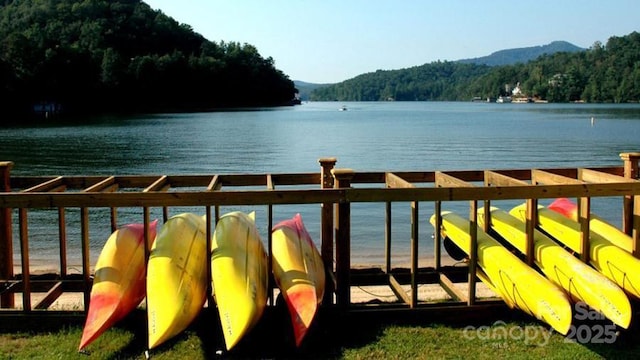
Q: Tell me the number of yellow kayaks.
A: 5